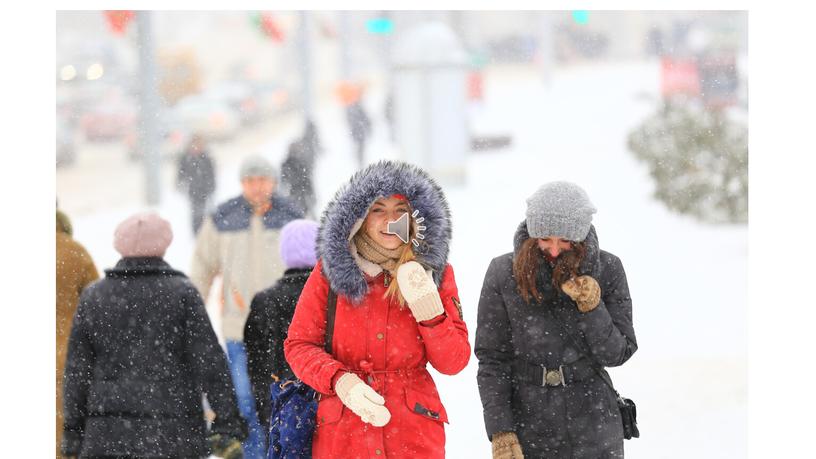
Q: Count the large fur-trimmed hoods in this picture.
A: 1